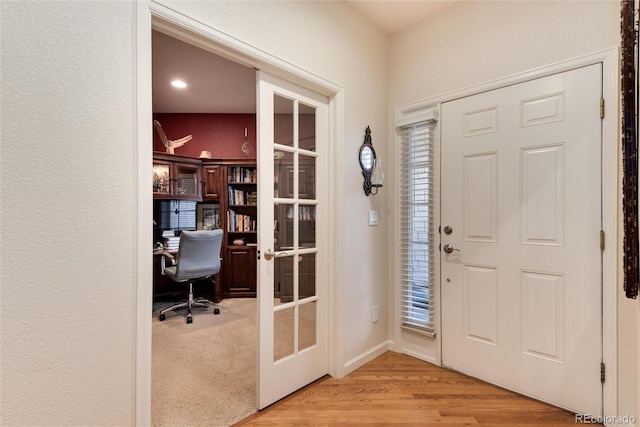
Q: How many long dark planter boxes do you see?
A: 0